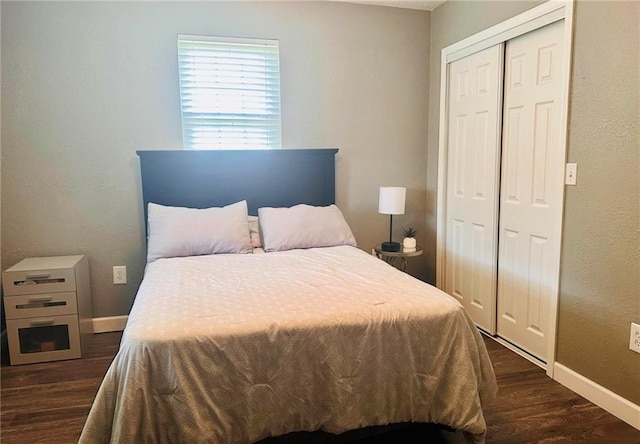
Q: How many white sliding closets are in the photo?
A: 1